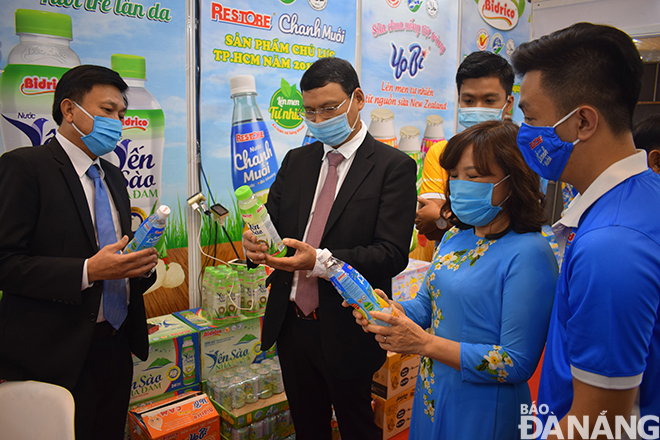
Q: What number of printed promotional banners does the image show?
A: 4